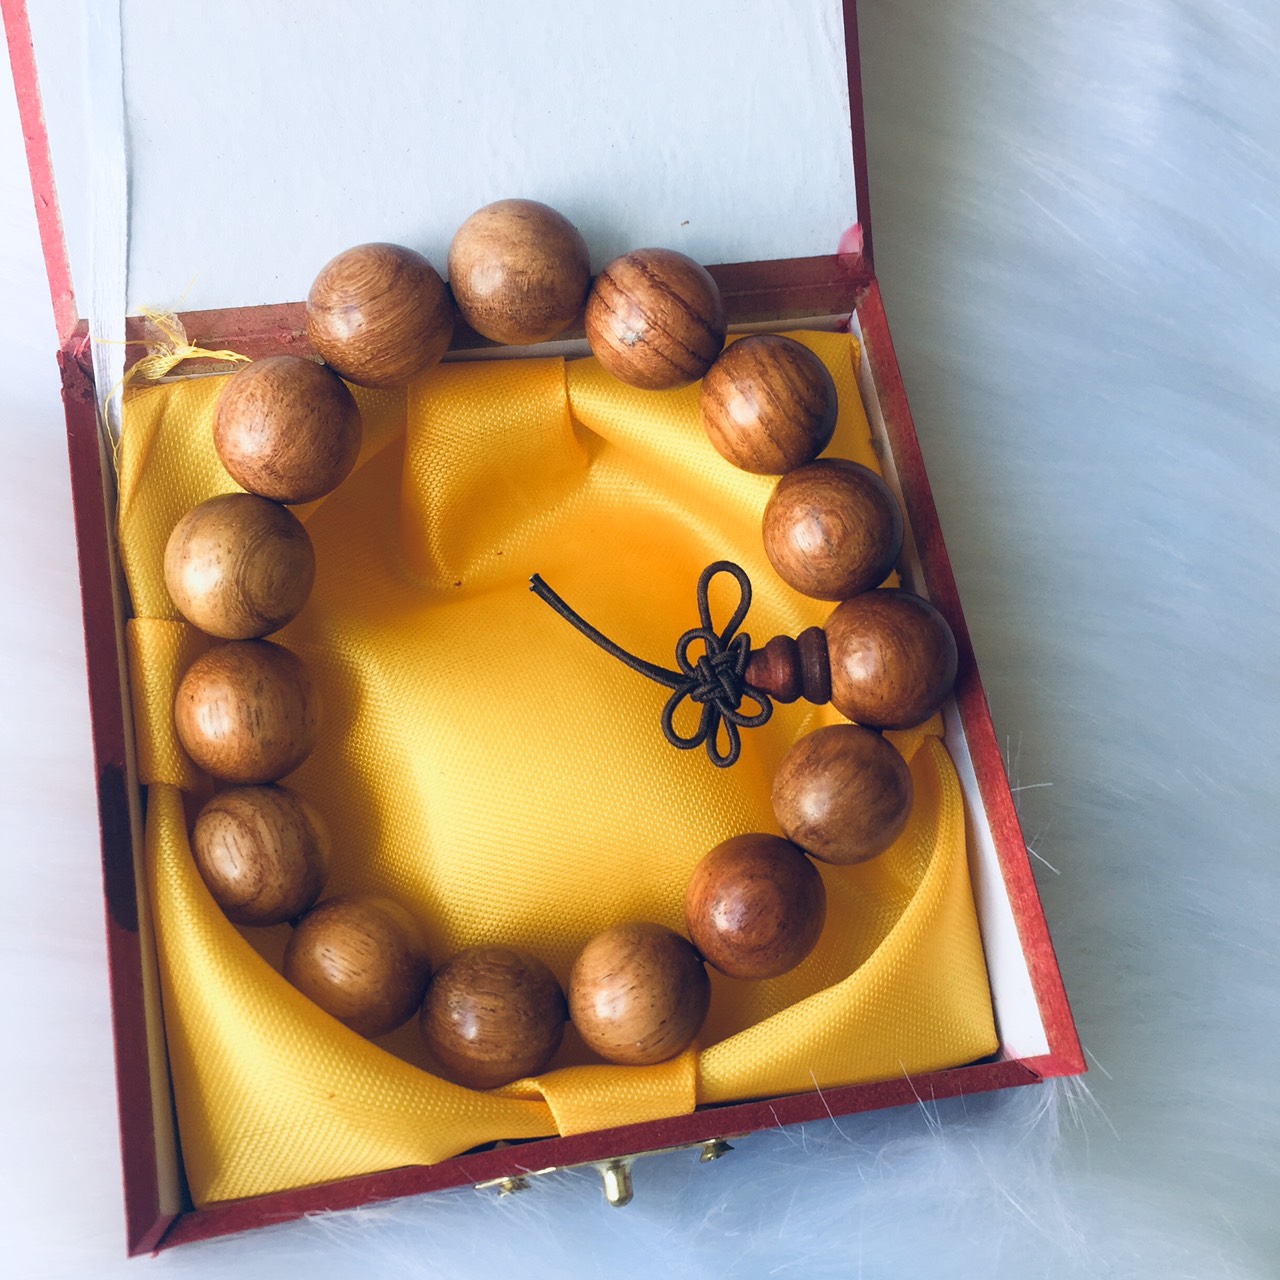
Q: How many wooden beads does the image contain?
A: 15